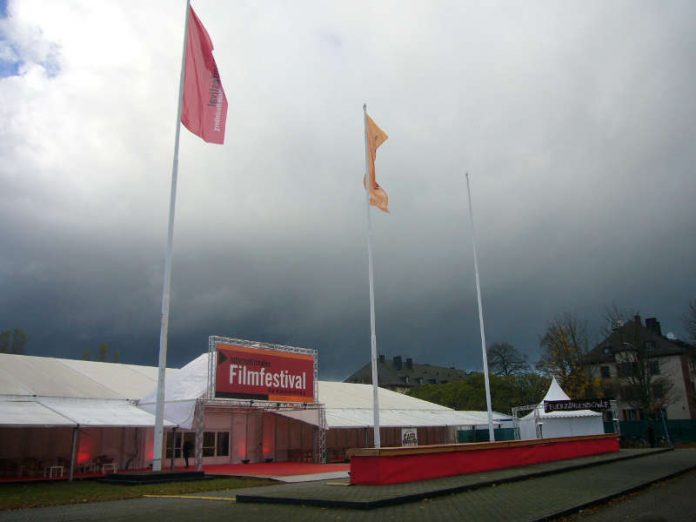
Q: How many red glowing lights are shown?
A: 4